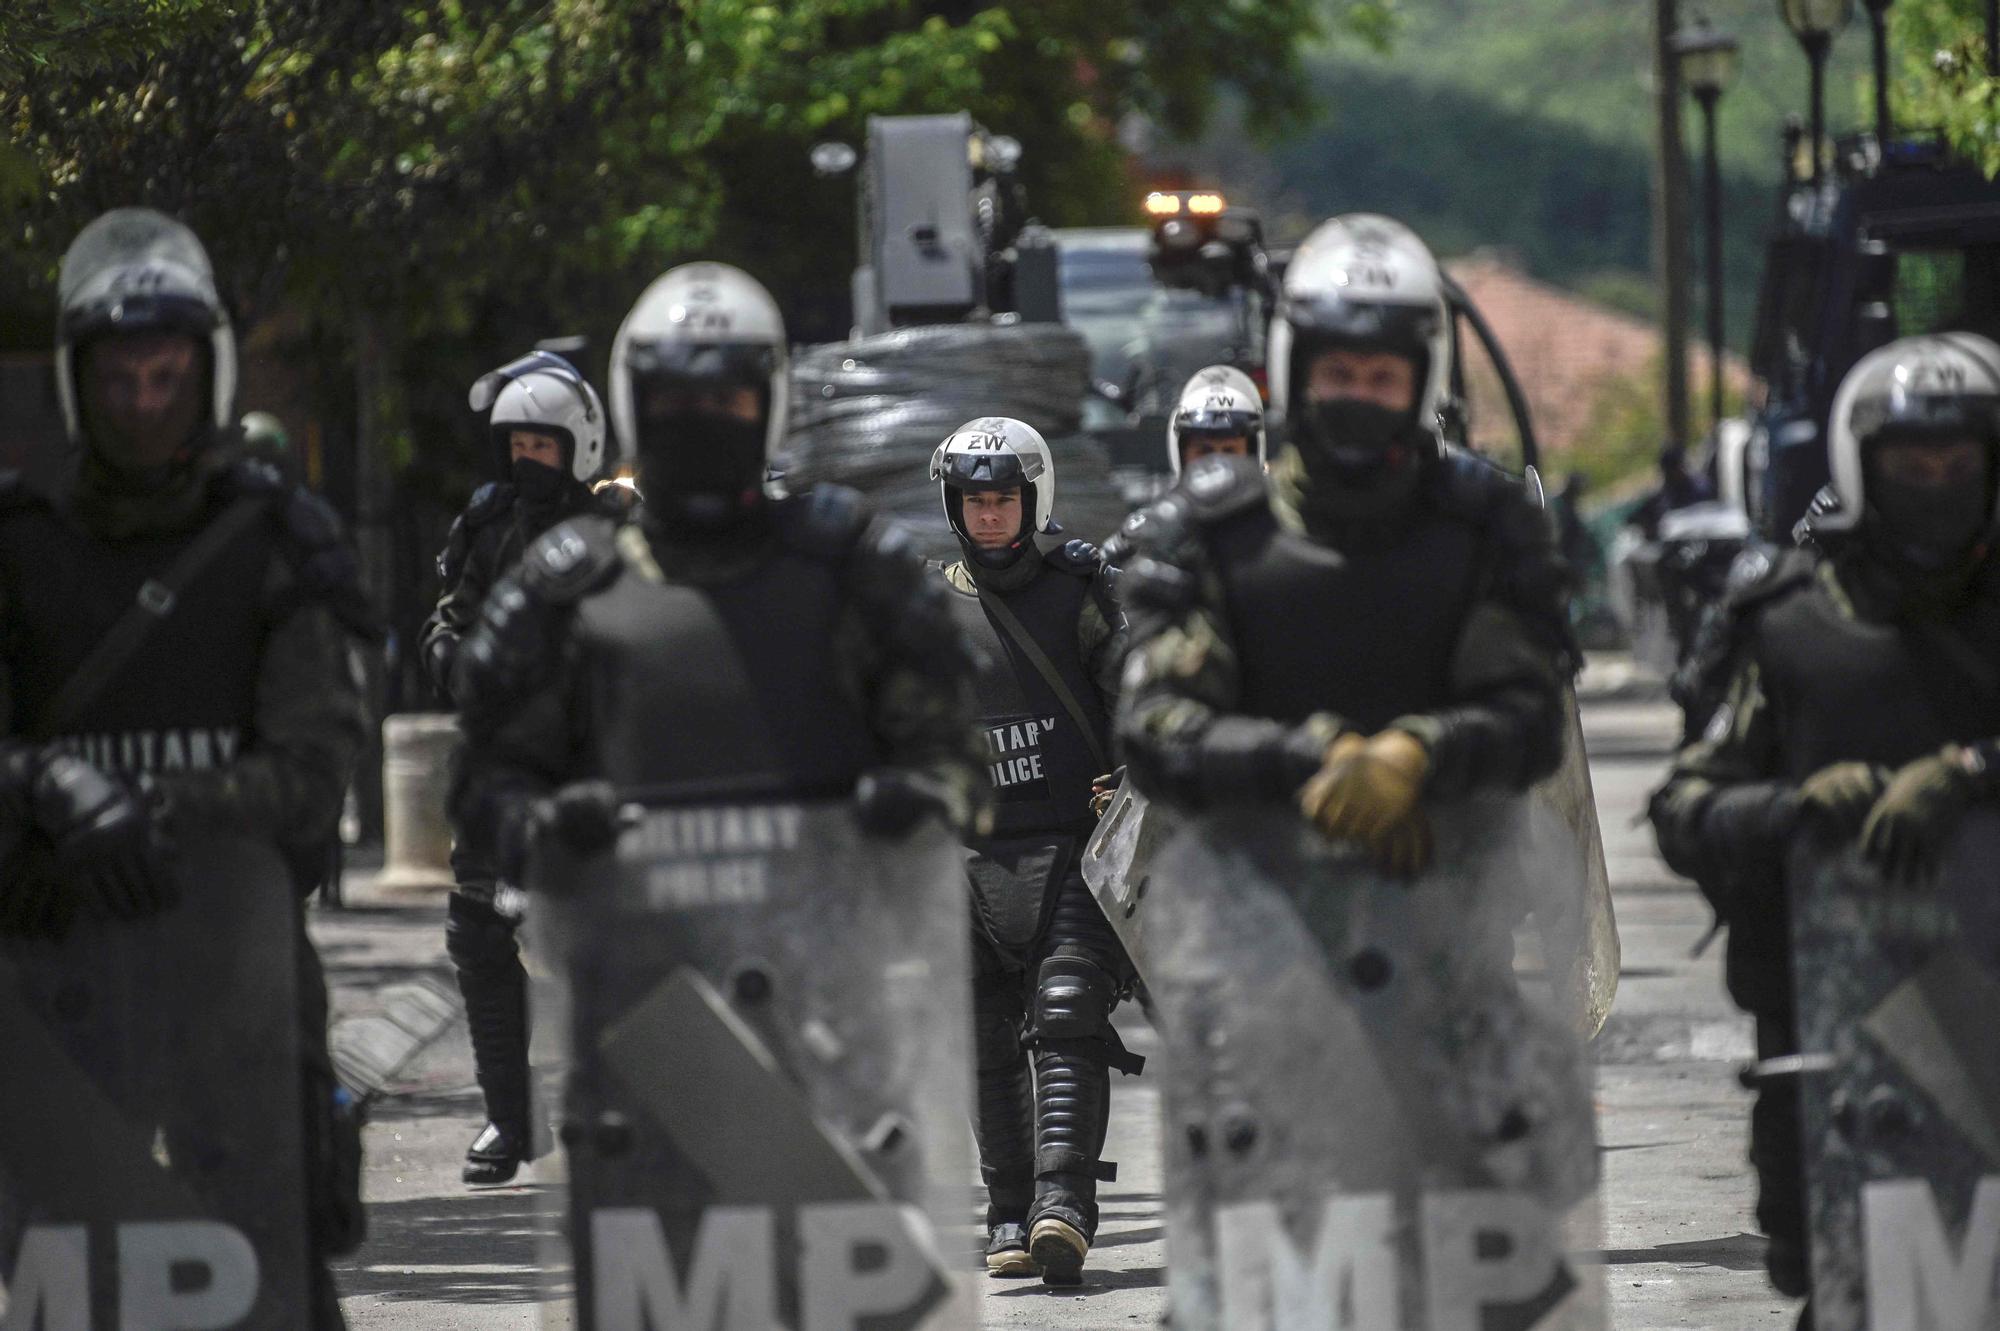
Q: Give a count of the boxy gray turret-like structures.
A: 1